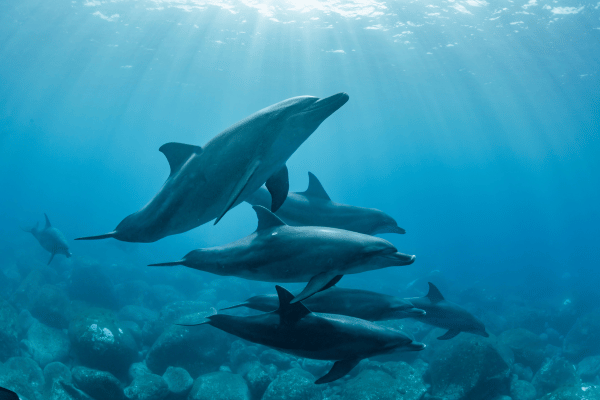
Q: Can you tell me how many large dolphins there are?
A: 5